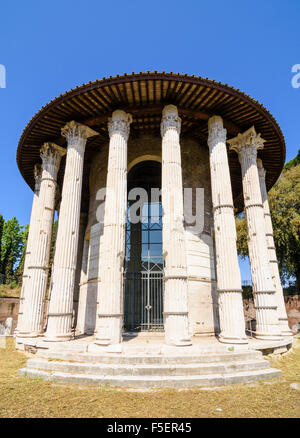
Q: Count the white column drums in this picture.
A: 8